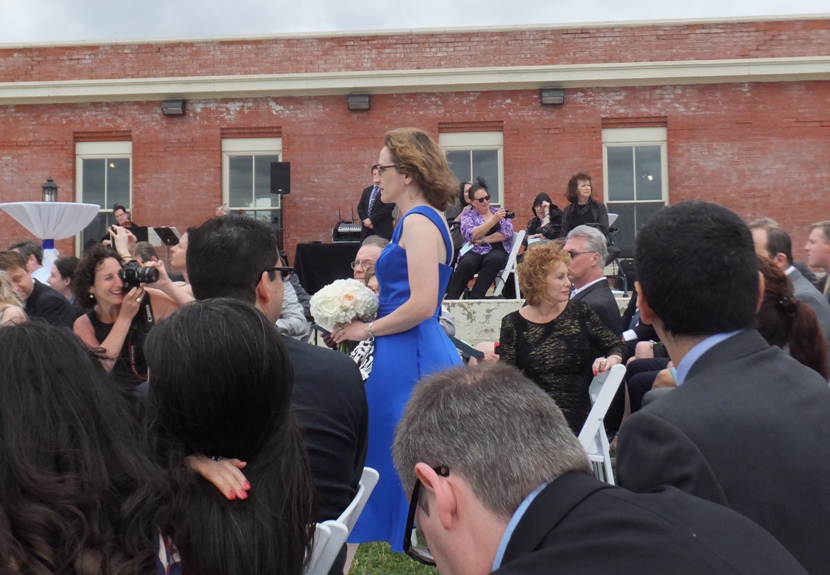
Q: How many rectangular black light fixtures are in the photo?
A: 3